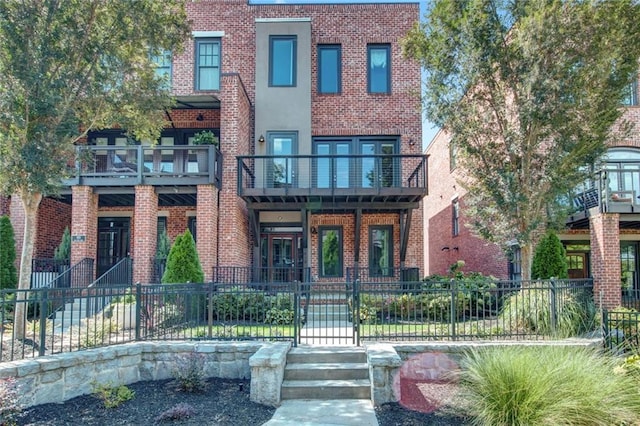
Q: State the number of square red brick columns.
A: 4